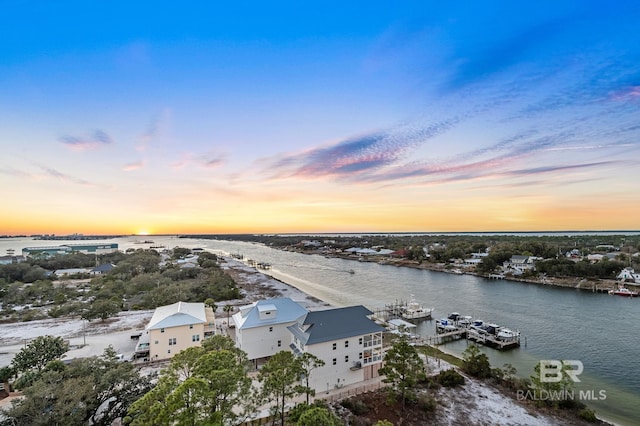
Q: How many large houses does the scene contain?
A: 3